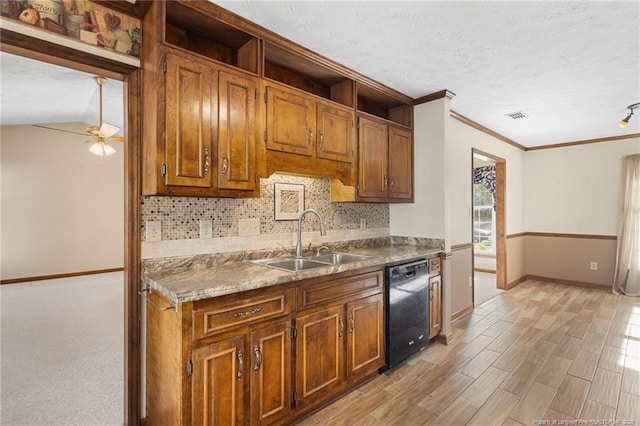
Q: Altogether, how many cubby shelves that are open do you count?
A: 3